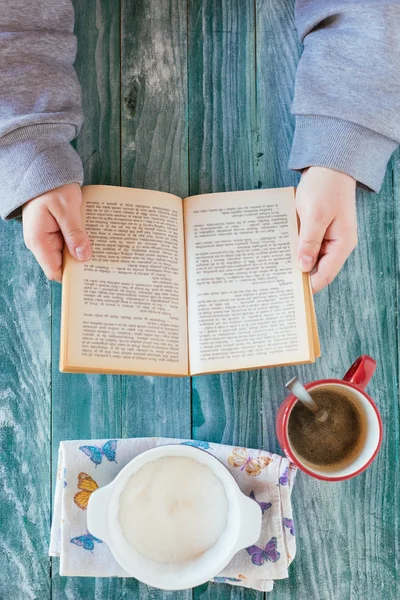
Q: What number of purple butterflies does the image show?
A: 4